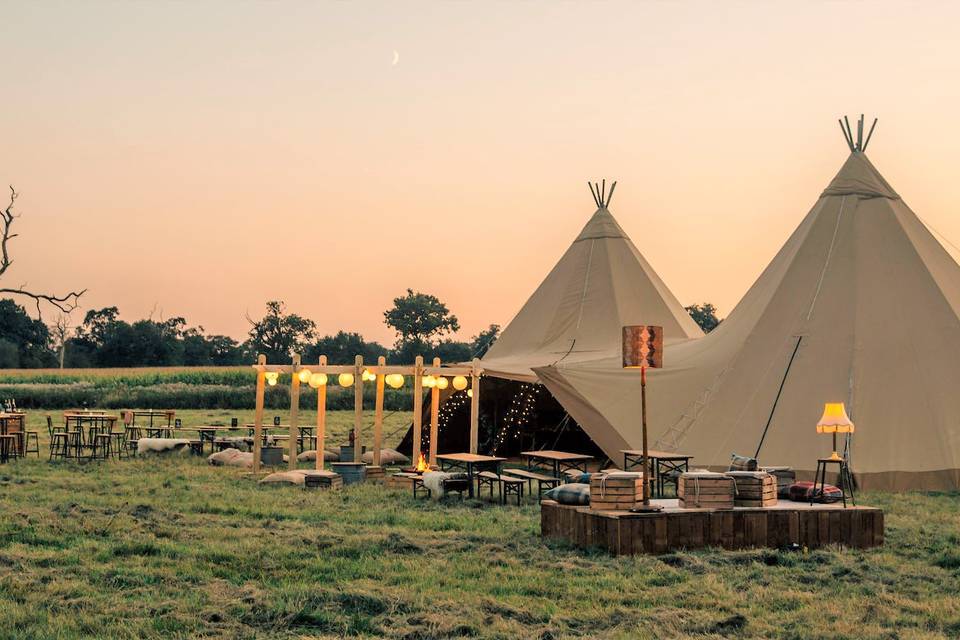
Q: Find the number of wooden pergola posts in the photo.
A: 8